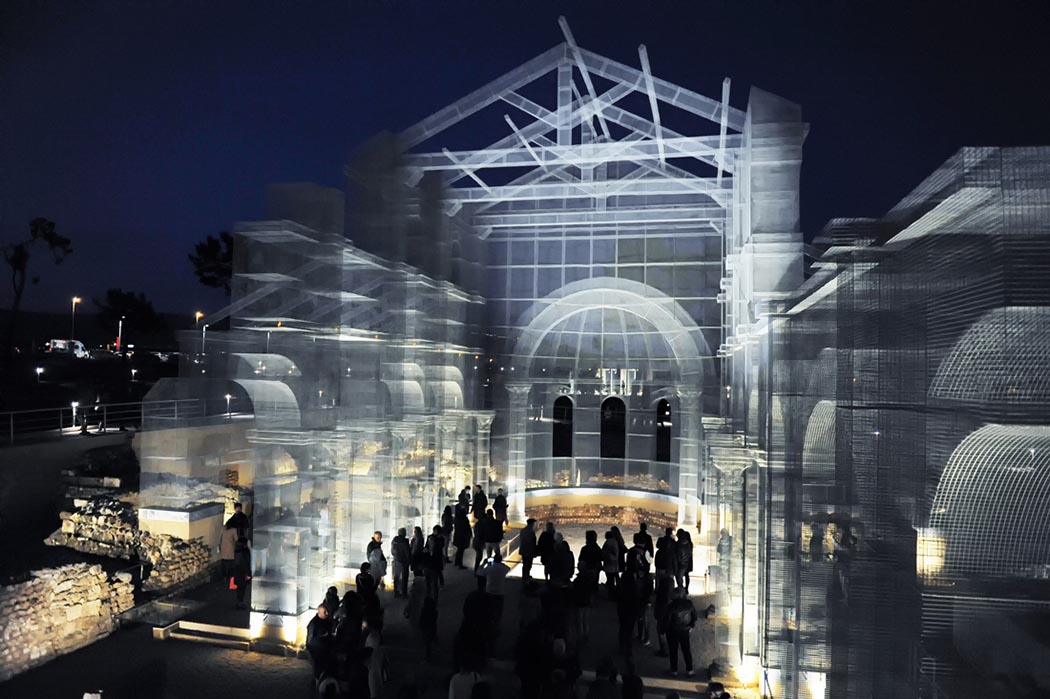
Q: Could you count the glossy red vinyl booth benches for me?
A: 0